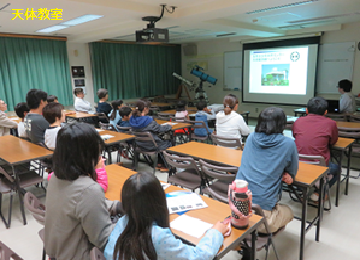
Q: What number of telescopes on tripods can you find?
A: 2